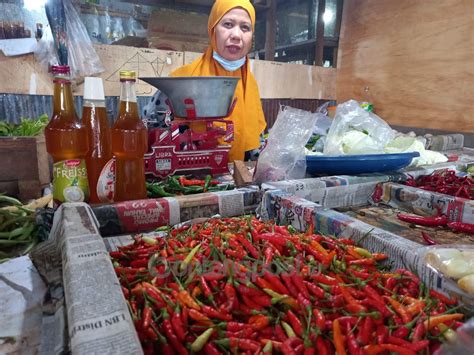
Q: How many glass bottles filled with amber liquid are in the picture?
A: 3